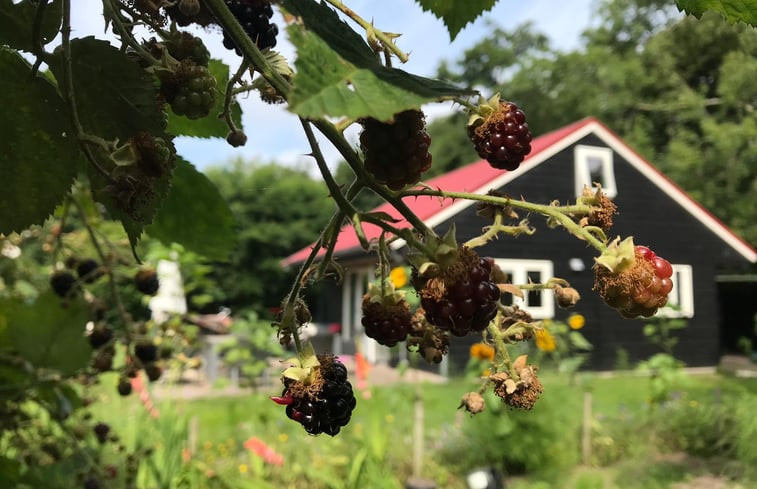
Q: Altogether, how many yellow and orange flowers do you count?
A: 4